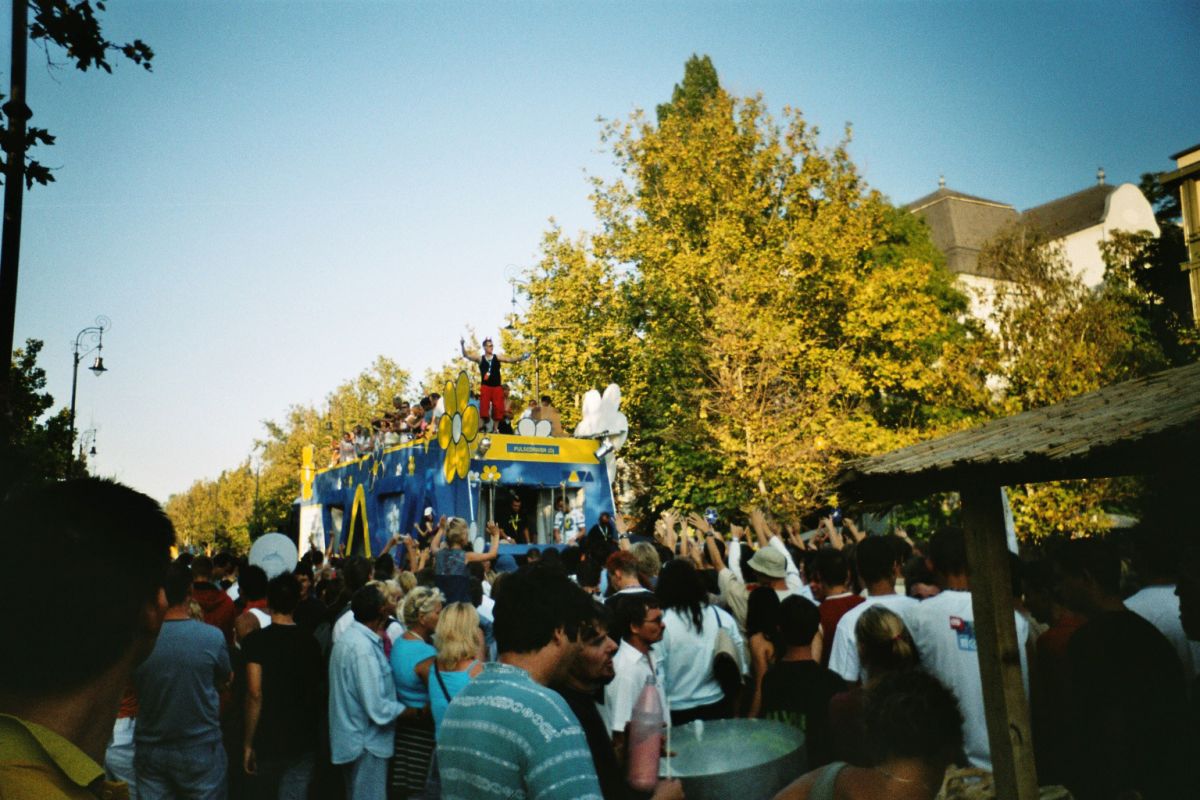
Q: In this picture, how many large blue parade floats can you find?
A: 1